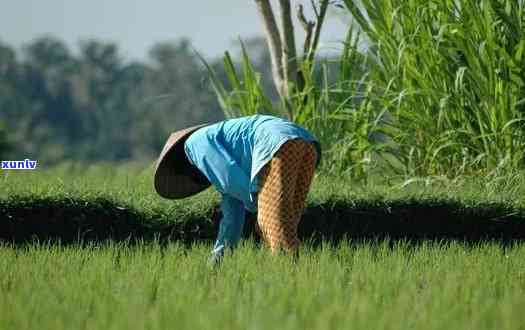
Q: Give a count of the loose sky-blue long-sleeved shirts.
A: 1